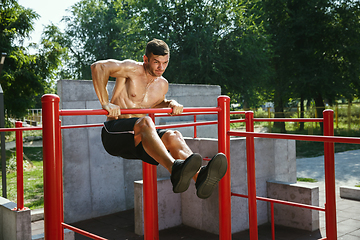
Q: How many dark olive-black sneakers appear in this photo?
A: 2